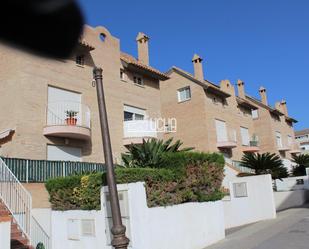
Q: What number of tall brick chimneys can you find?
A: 5